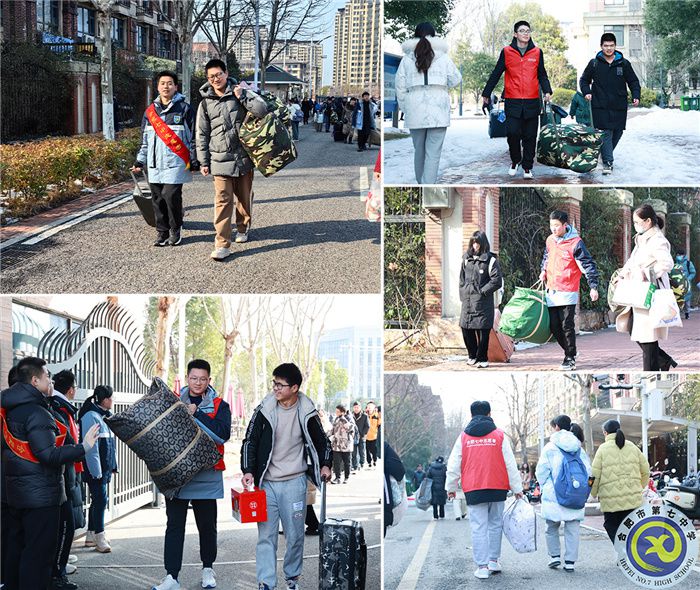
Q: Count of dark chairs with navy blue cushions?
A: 0